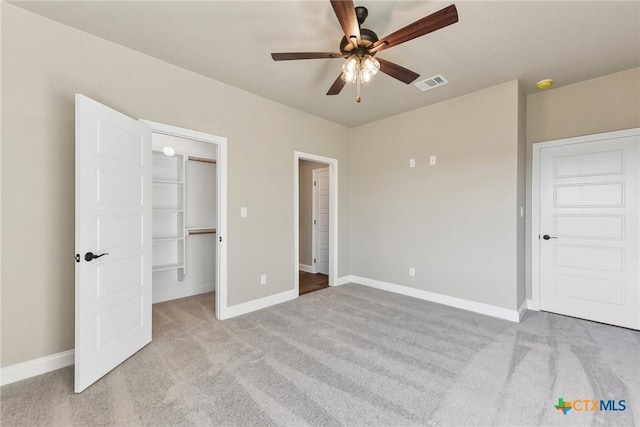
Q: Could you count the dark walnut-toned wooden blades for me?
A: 5